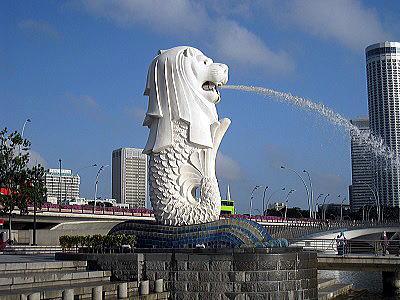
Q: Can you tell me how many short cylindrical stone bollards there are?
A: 6